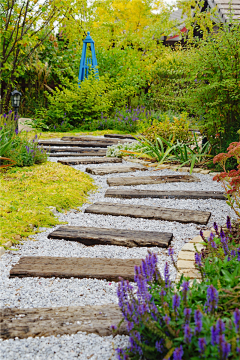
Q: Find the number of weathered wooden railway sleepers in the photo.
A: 13